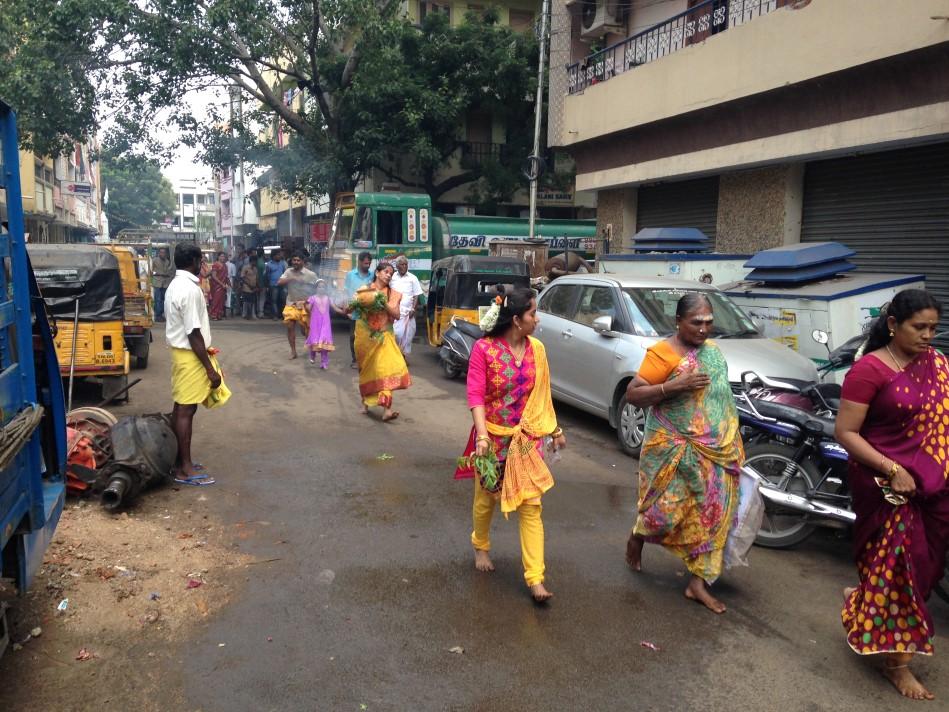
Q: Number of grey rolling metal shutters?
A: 2